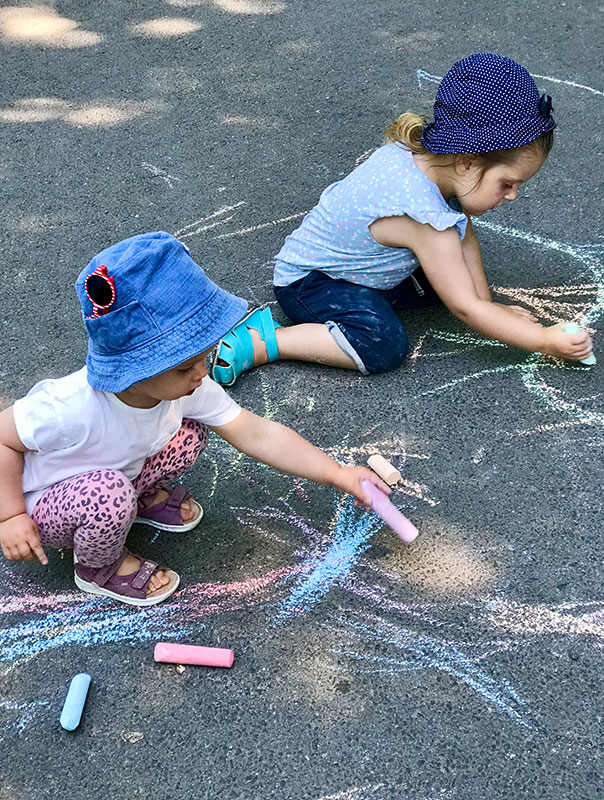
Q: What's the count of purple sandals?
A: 2